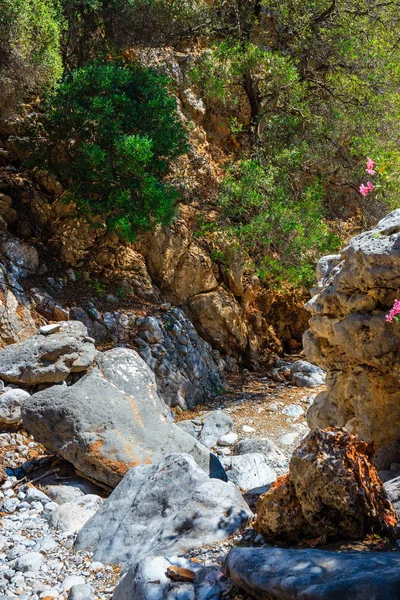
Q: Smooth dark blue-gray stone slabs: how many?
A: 1